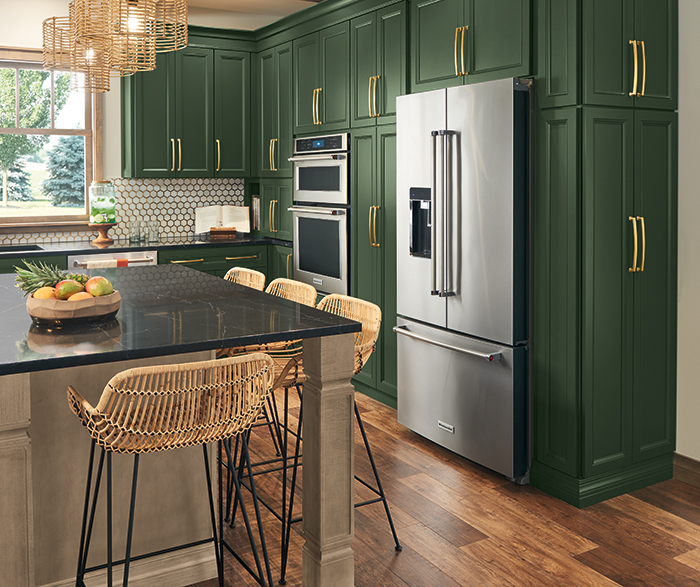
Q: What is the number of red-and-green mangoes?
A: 2